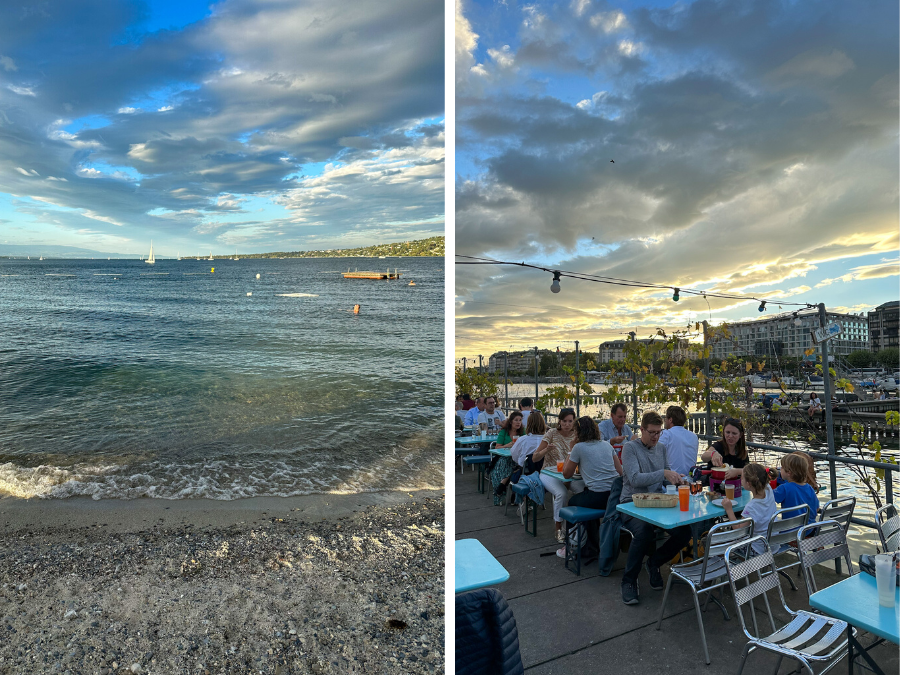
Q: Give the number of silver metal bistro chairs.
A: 6